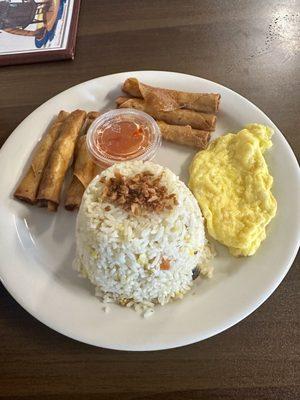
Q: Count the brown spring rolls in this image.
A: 6